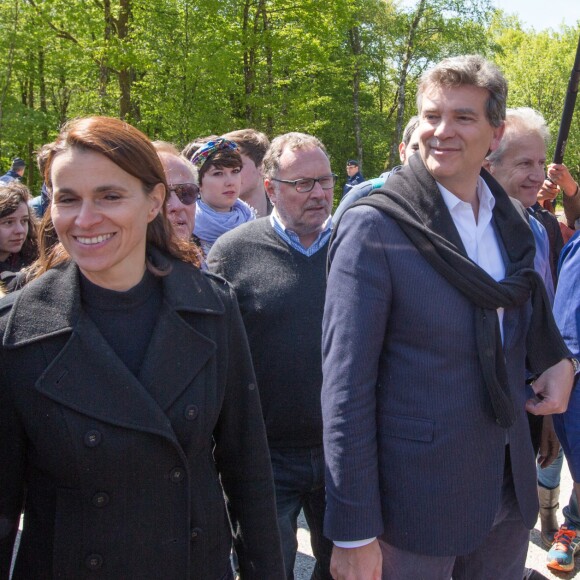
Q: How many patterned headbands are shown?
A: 1